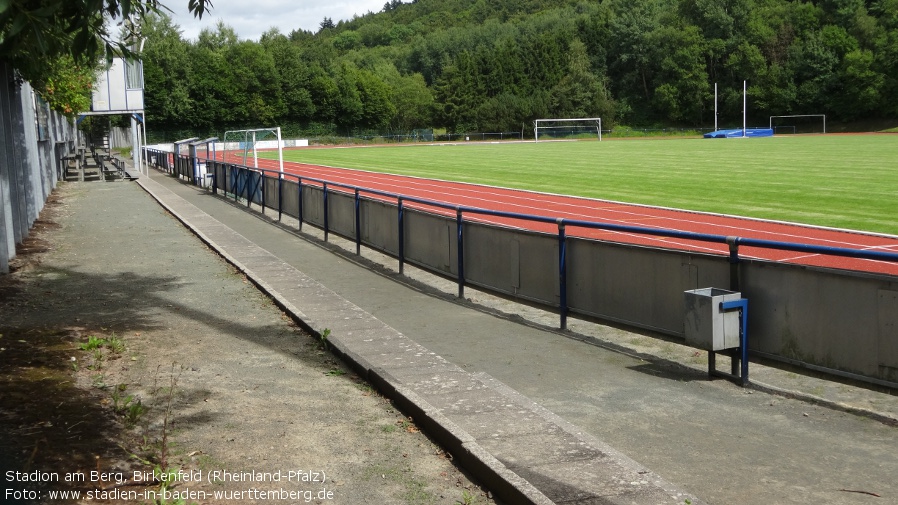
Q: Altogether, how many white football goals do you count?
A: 3